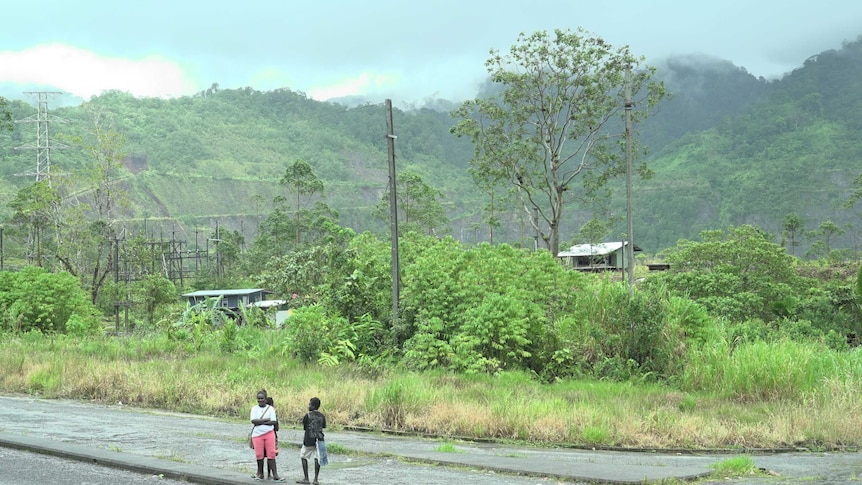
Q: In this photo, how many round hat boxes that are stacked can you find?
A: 0